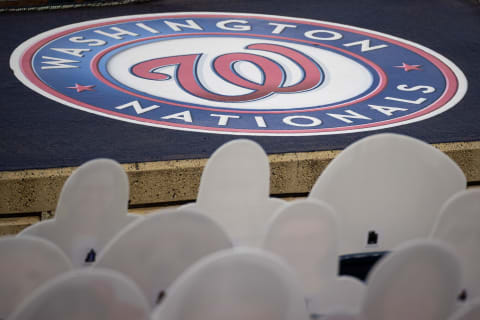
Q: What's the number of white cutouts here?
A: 11